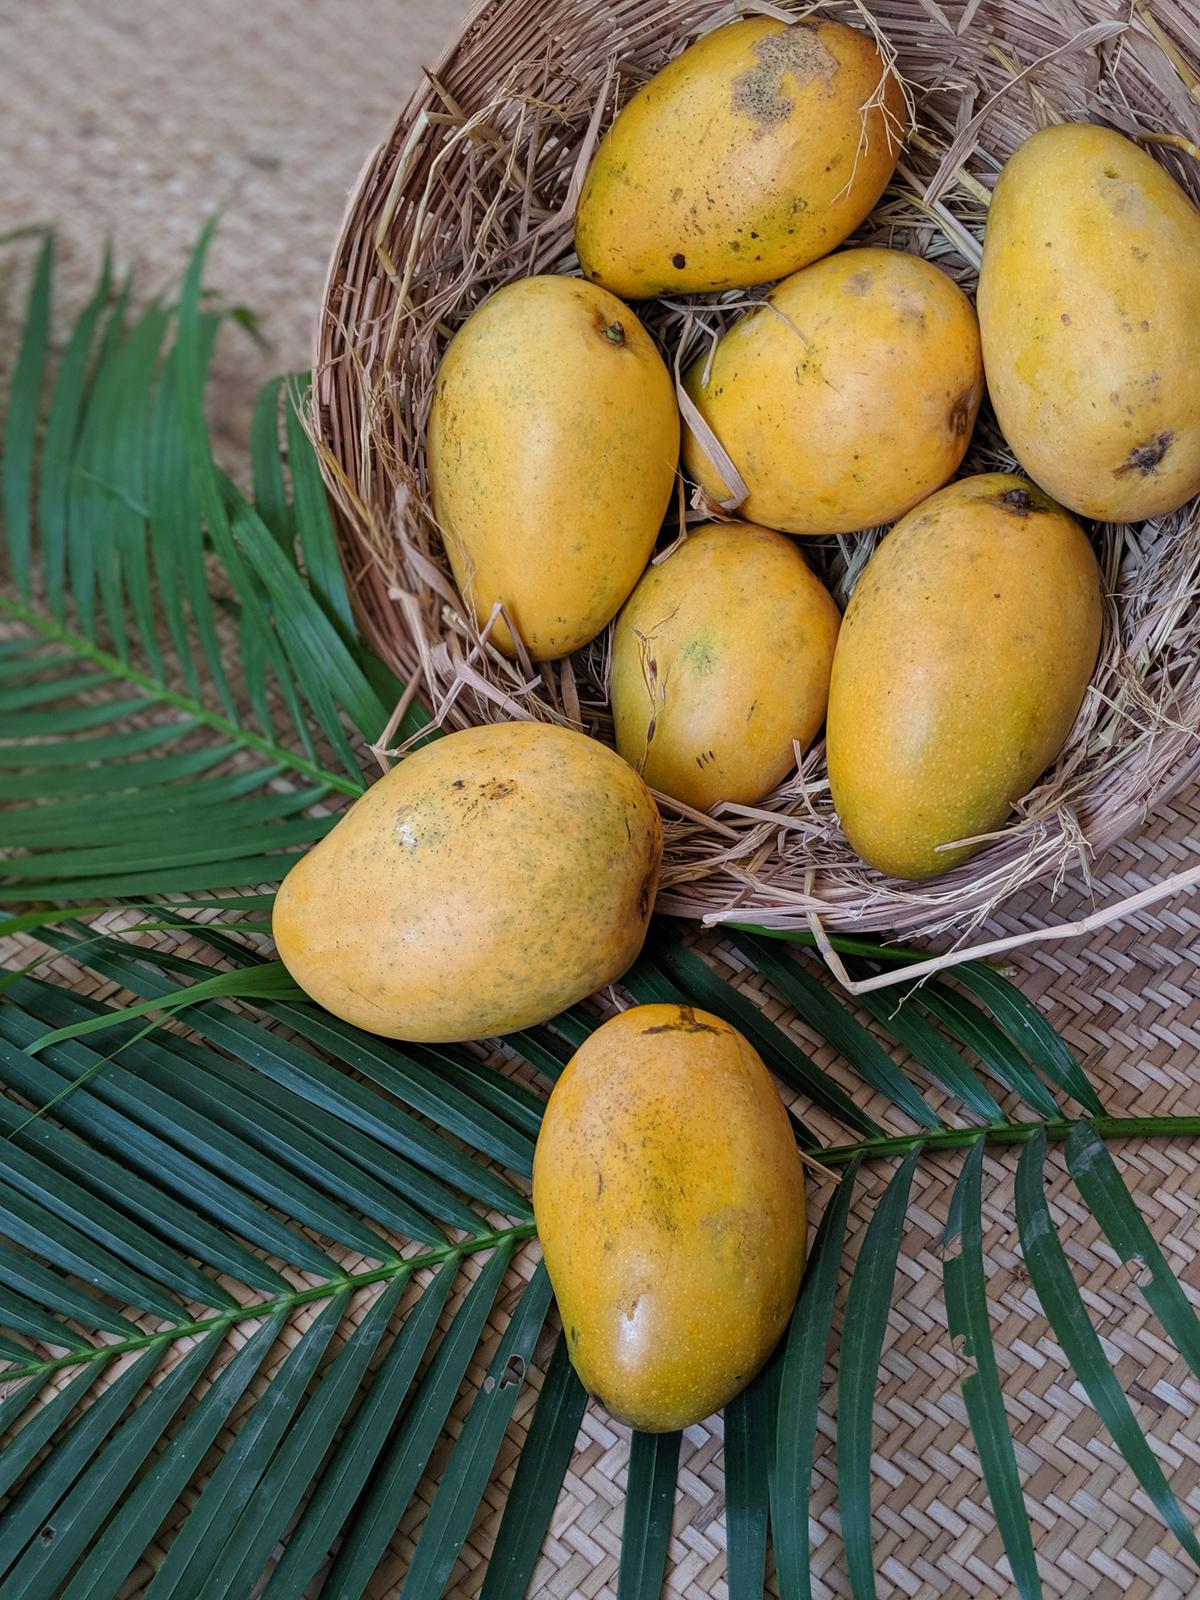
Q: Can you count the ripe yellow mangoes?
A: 8